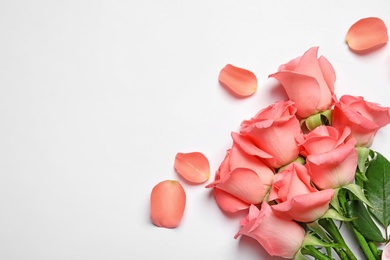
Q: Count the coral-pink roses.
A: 7